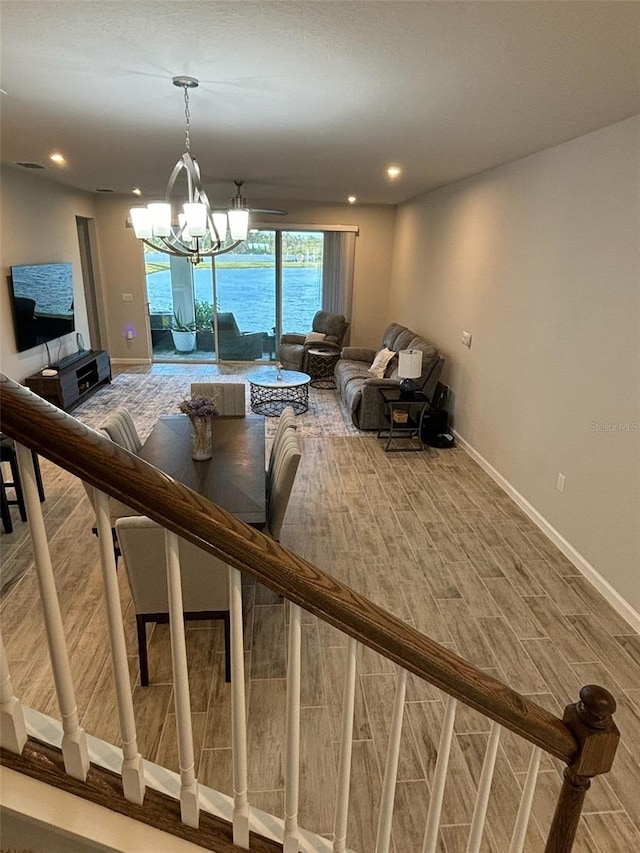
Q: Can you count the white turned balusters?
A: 11